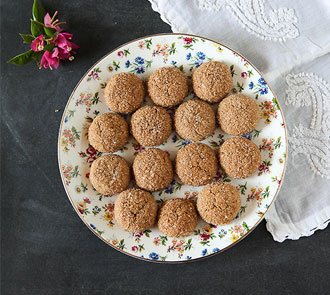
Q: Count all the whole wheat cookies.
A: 14